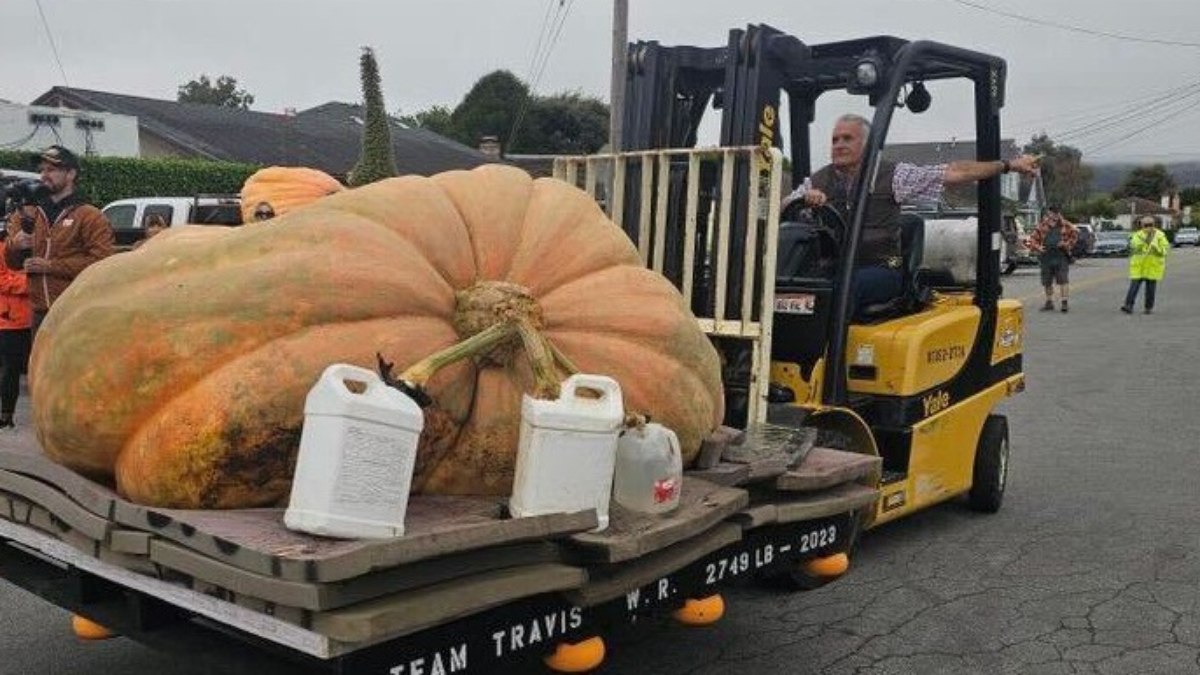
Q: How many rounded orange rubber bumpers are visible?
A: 4